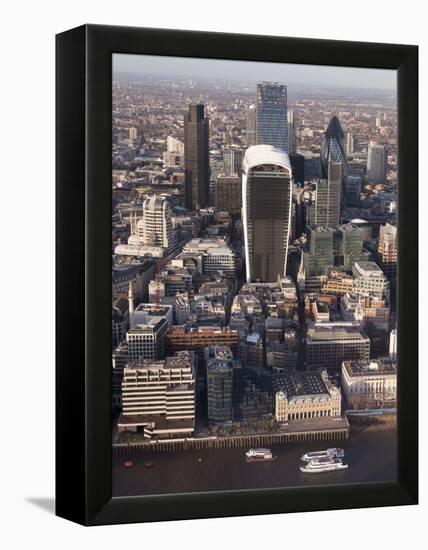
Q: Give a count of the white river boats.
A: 3